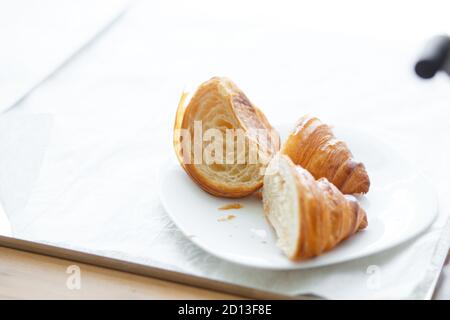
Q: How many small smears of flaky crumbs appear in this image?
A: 2